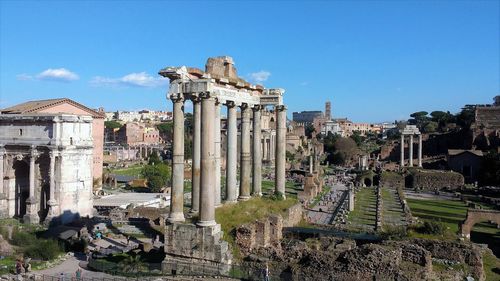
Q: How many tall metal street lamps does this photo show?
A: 0